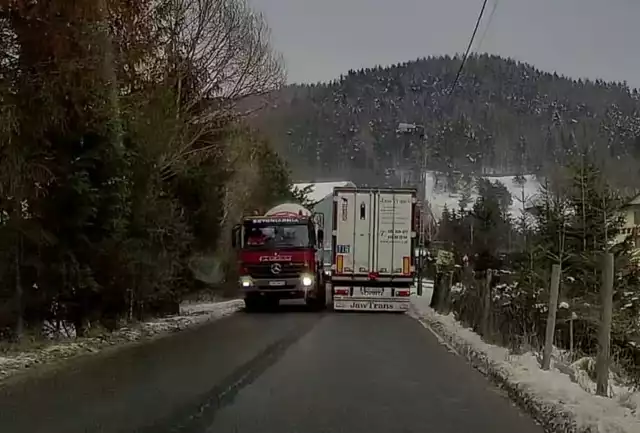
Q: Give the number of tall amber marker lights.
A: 2